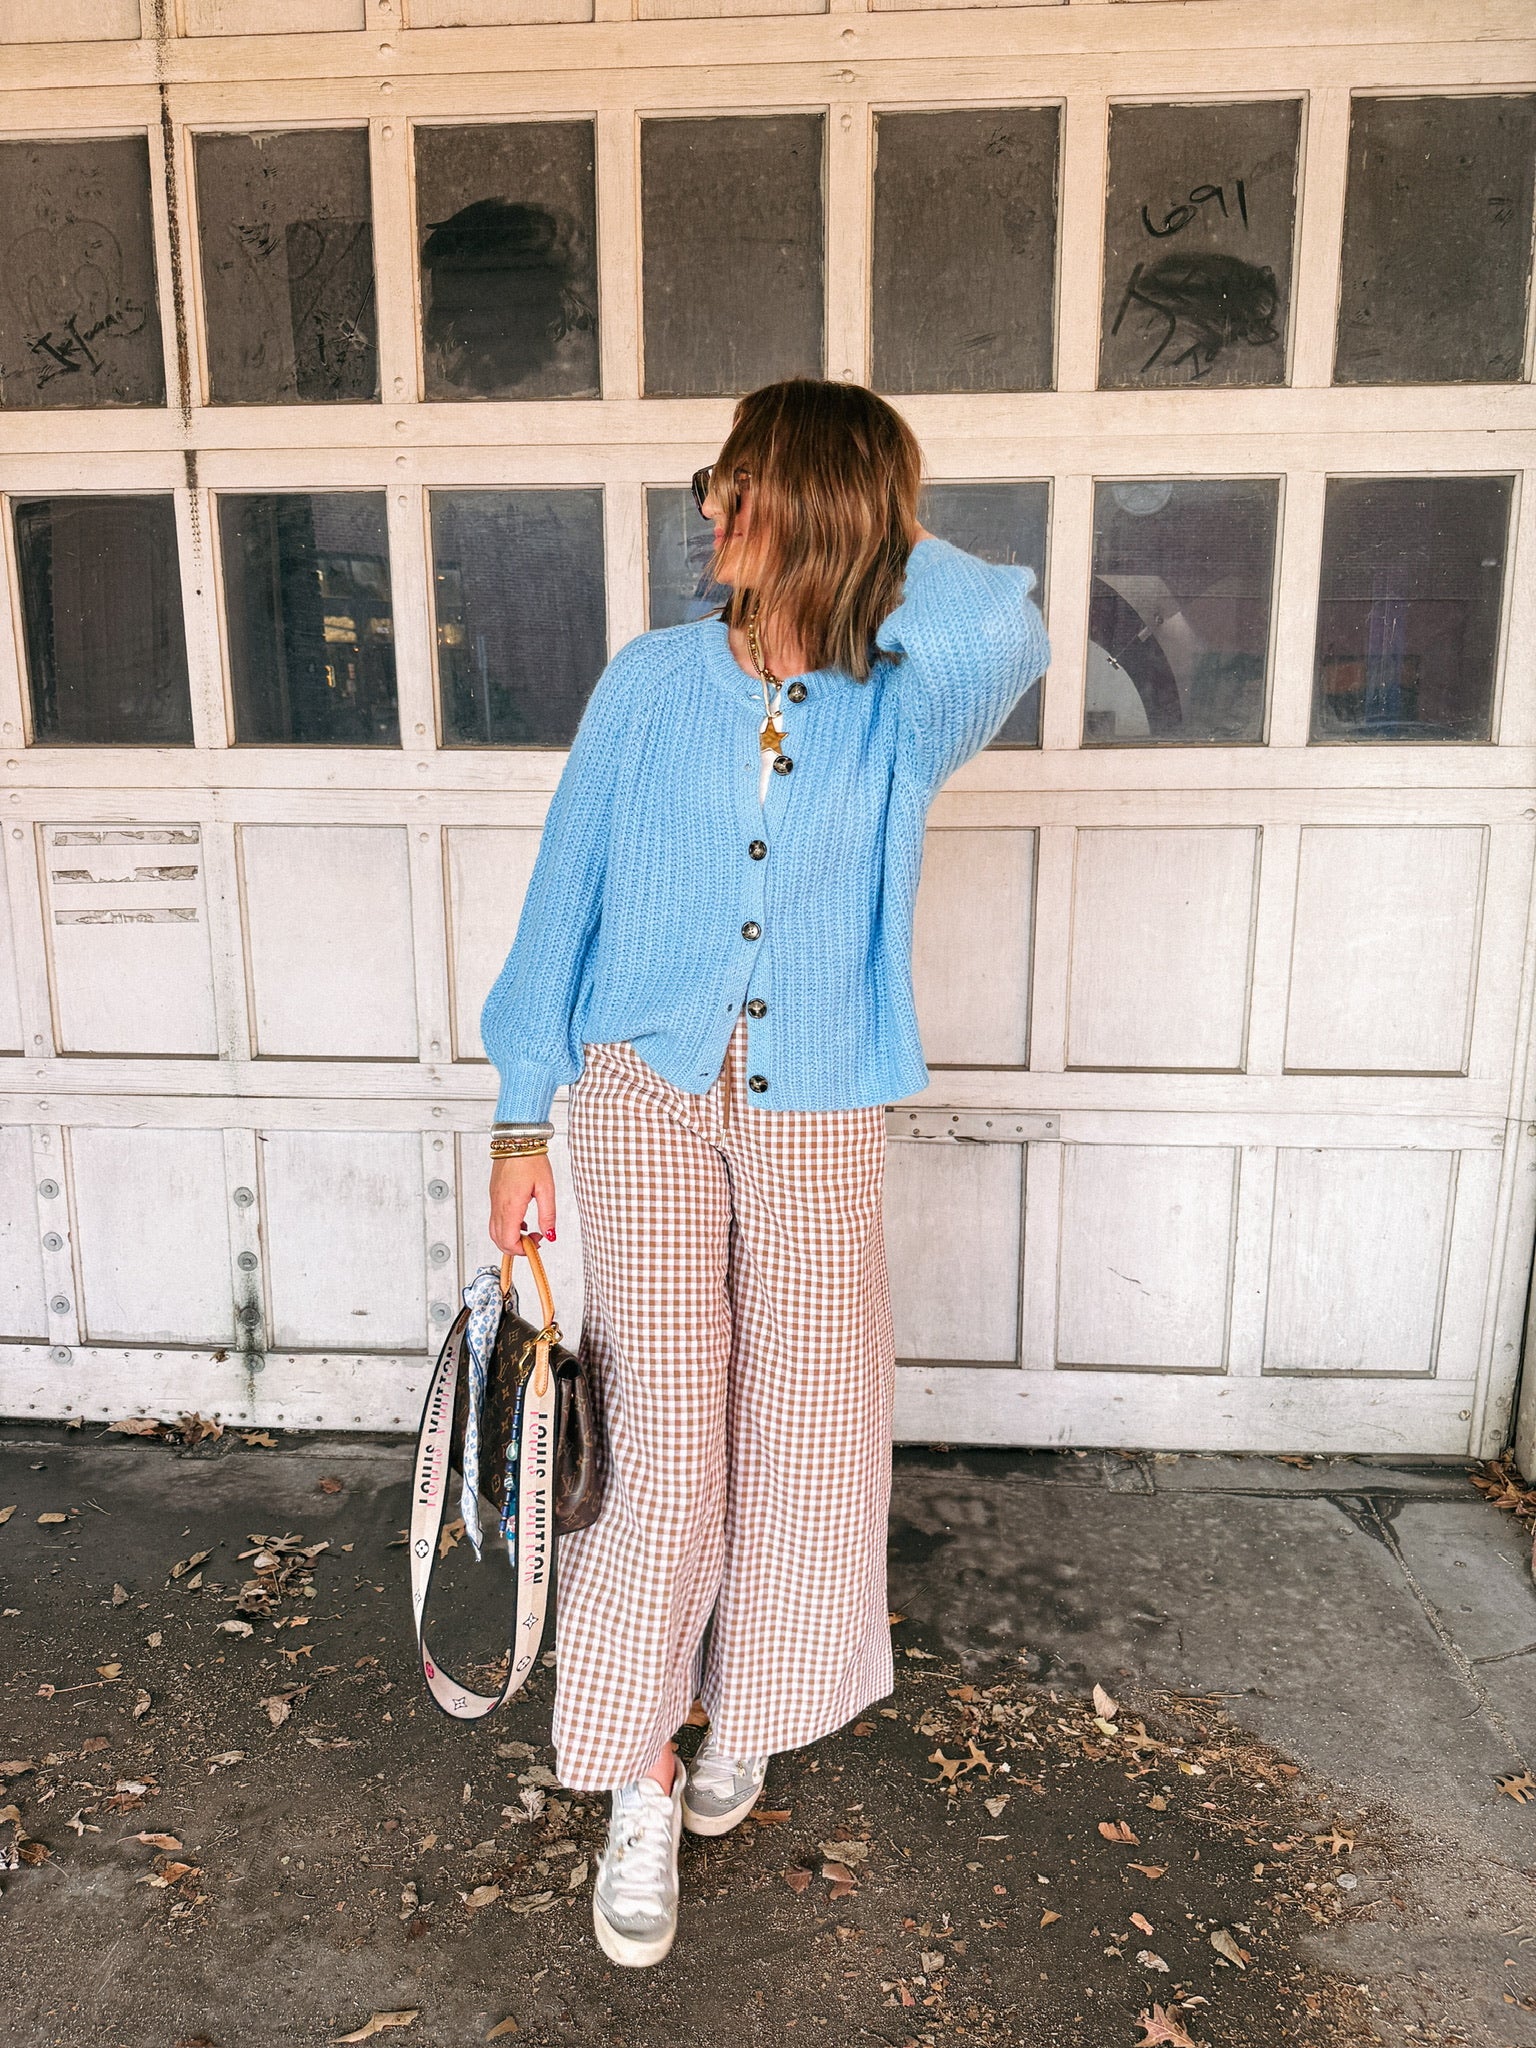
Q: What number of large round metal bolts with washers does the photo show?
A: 11